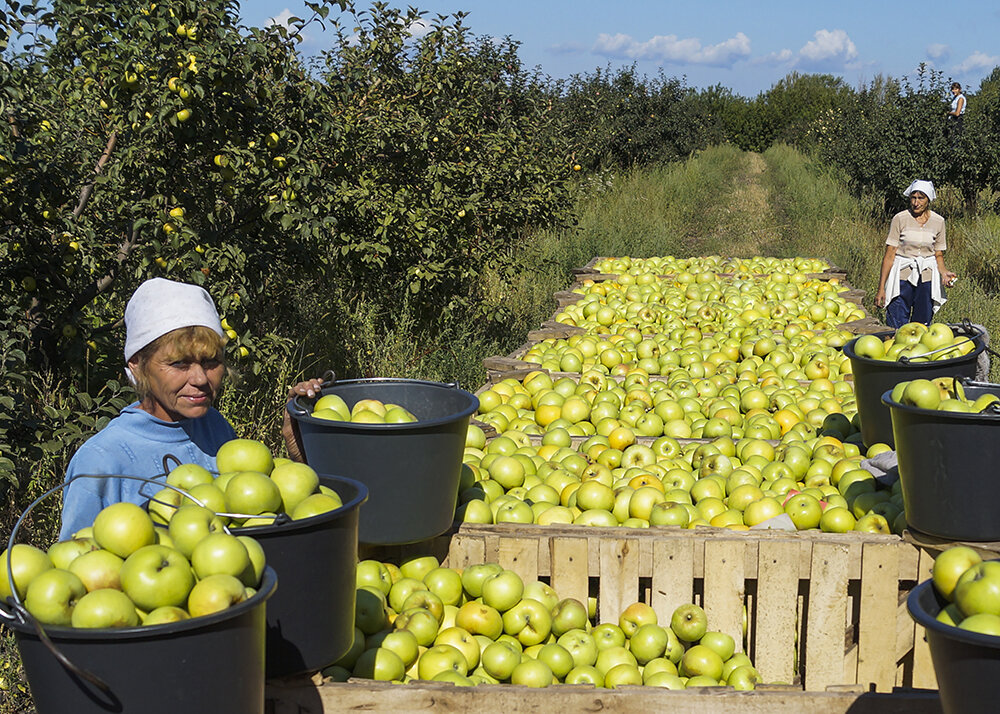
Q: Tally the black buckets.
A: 6